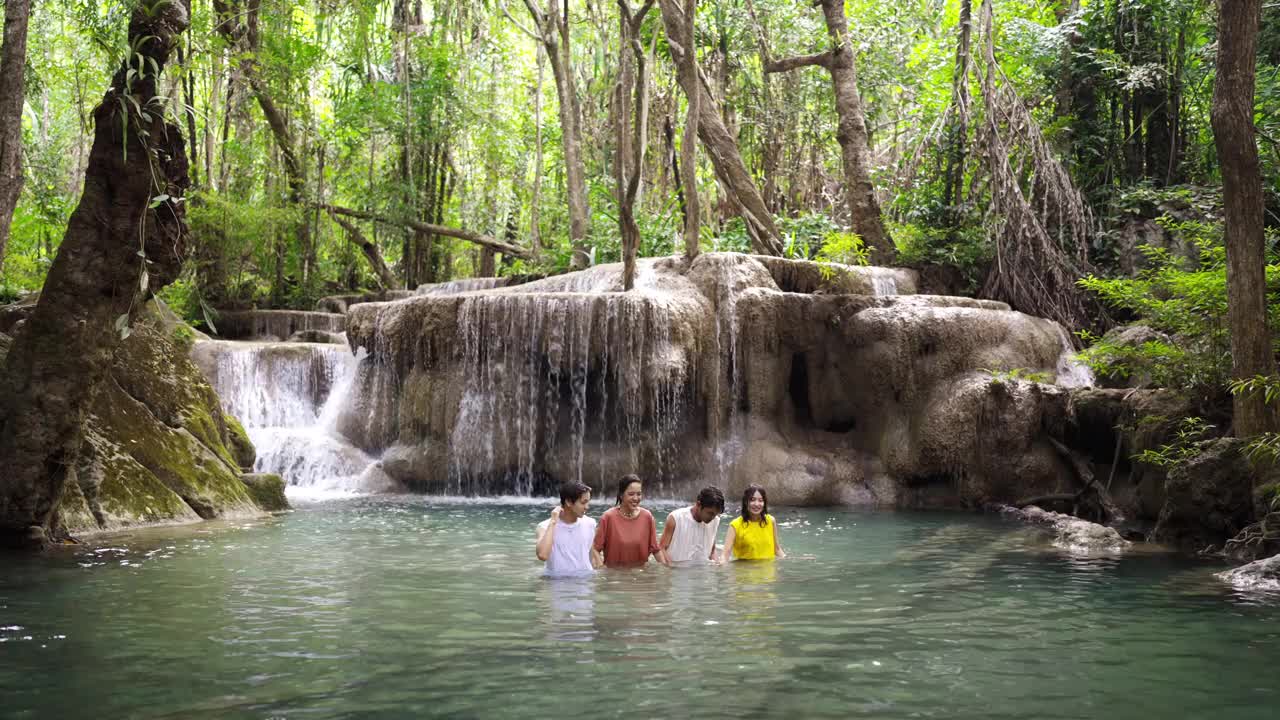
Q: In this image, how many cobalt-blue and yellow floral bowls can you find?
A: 0